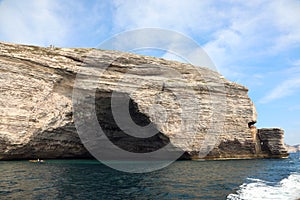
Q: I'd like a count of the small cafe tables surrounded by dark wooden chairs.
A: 0